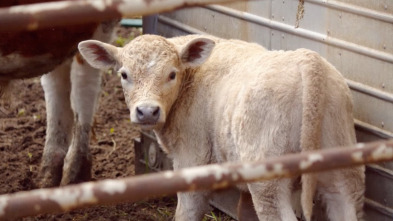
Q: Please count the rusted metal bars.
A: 2